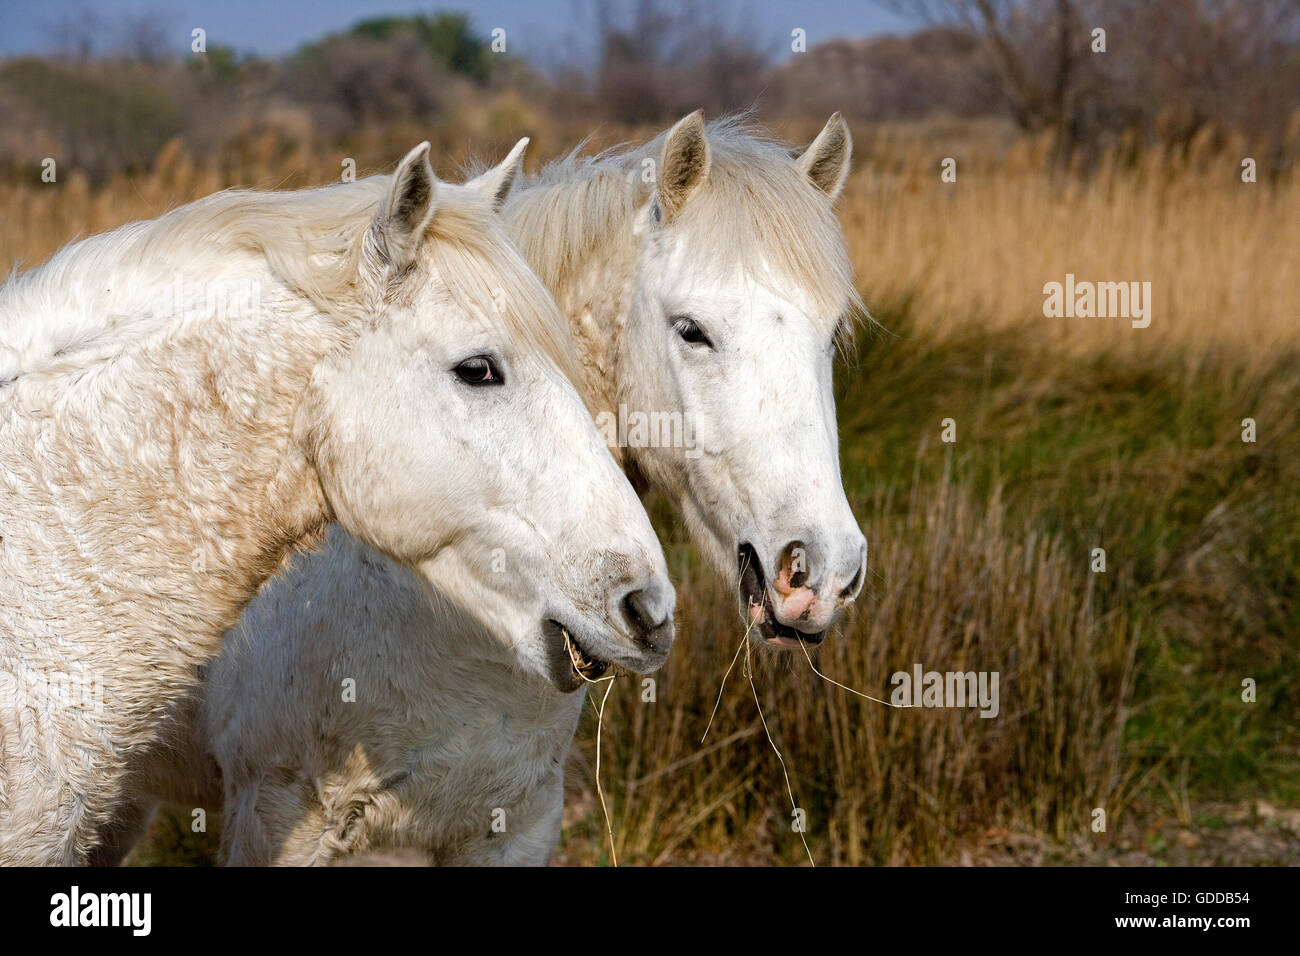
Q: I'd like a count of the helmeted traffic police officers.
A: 0